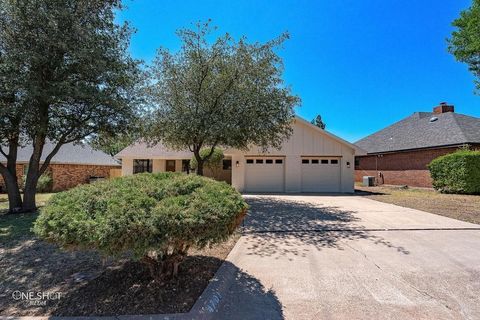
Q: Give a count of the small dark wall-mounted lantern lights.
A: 2